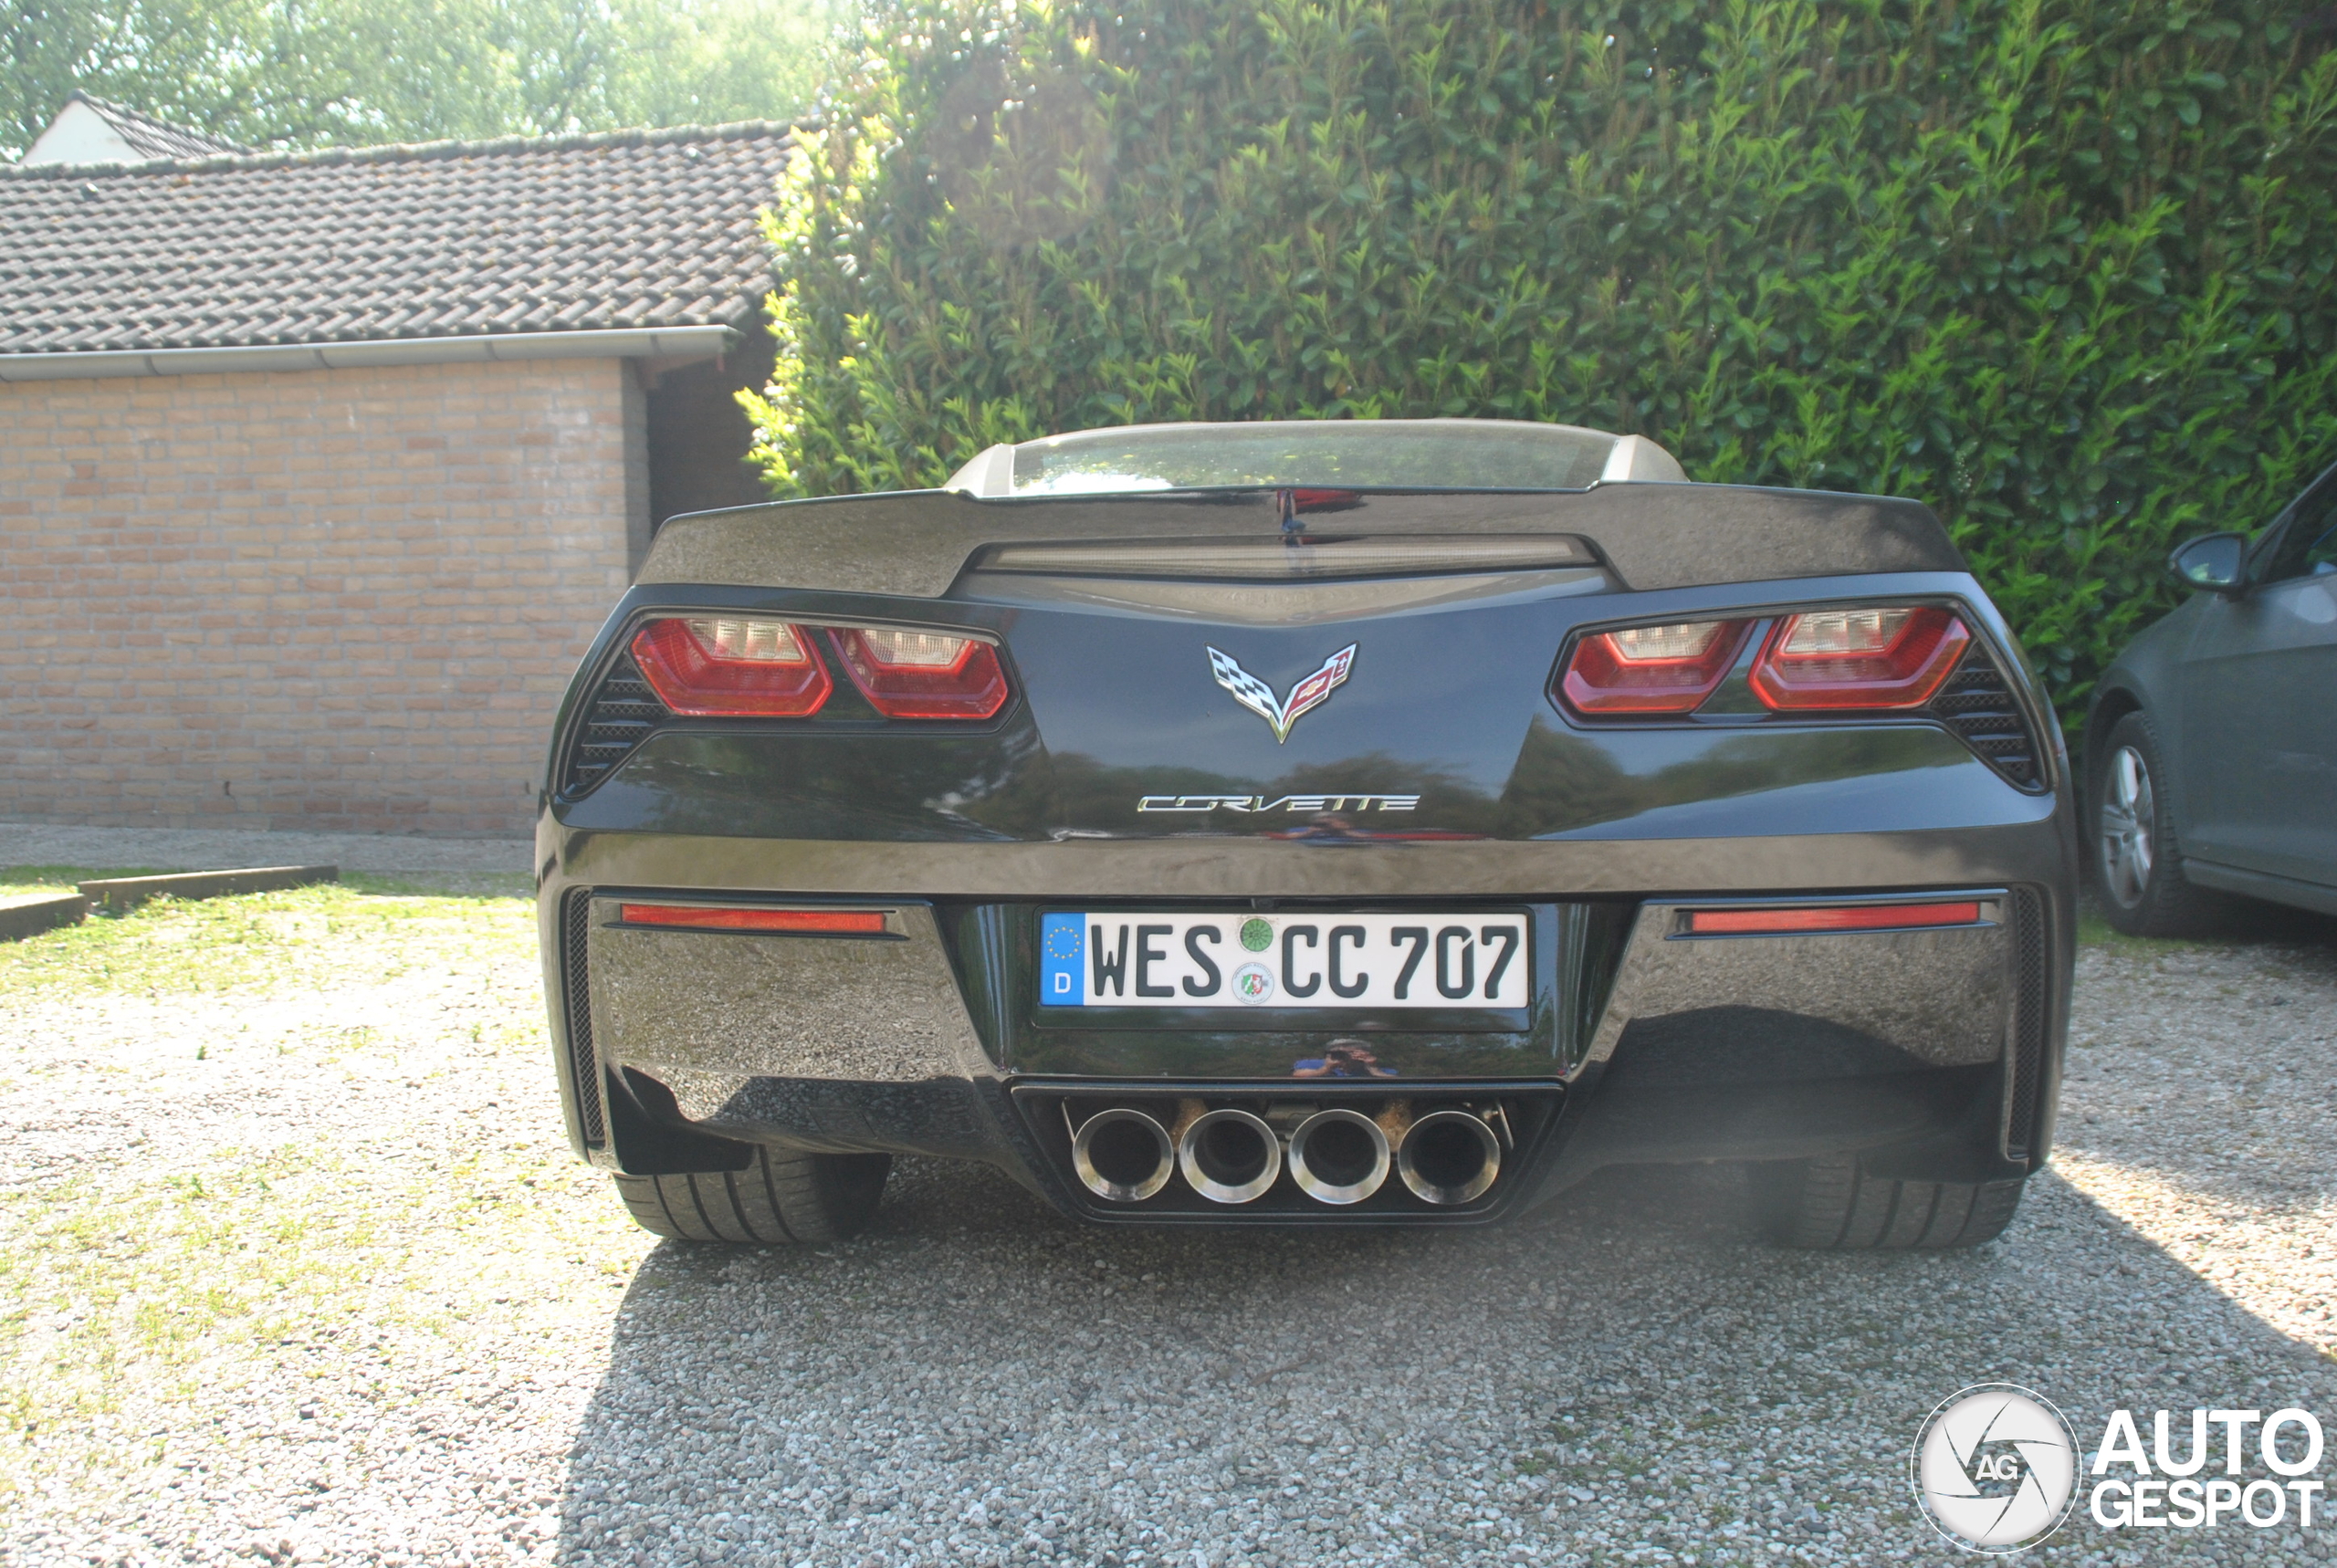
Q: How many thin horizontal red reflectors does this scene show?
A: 2